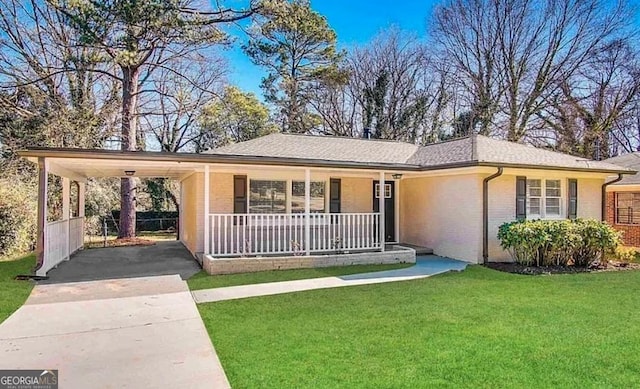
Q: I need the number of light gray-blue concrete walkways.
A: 1